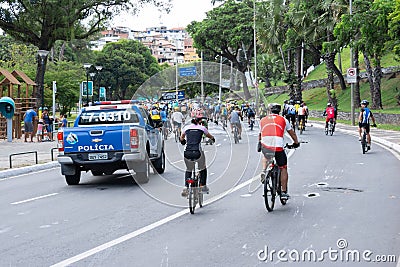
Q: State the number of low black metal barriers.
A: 2